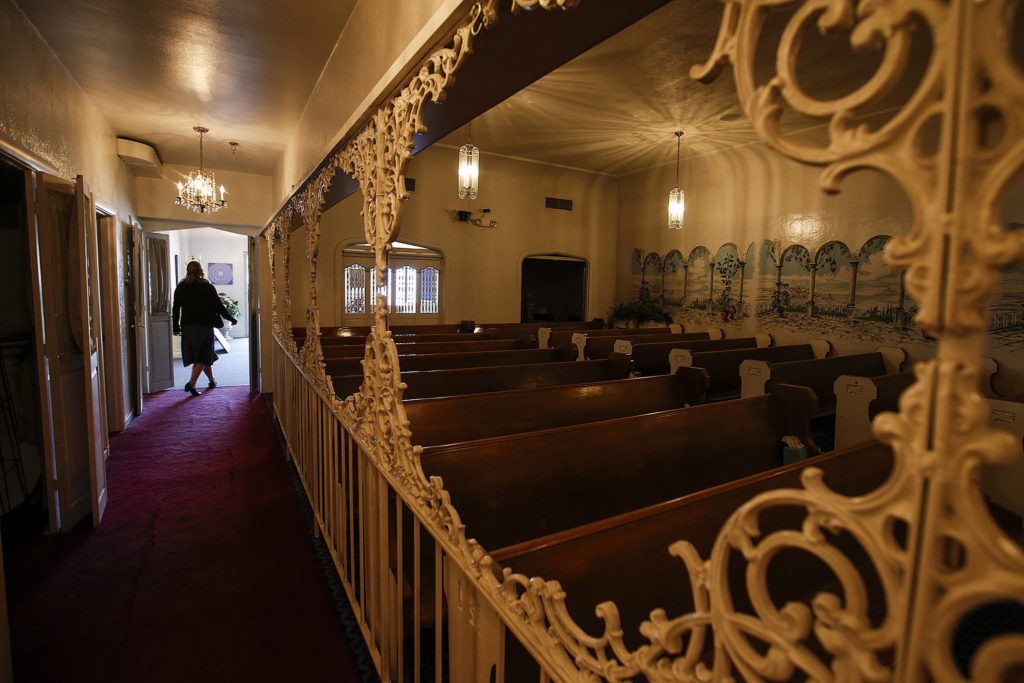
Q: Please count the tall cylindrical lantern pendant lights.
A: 2